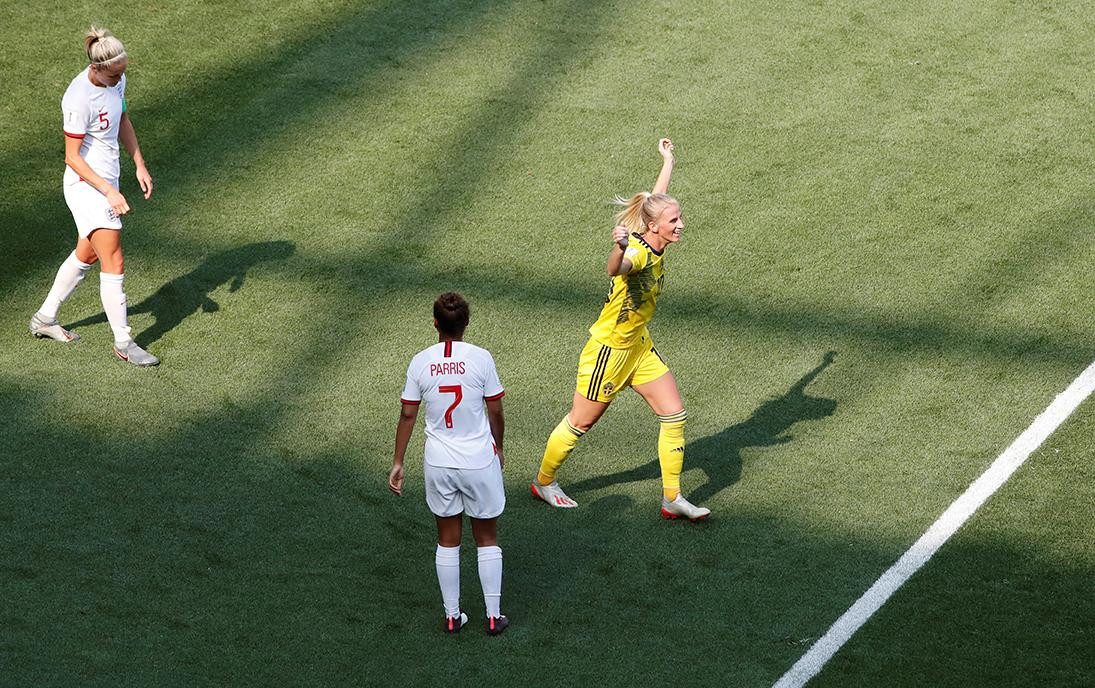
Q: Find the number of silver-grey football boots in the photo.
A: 4